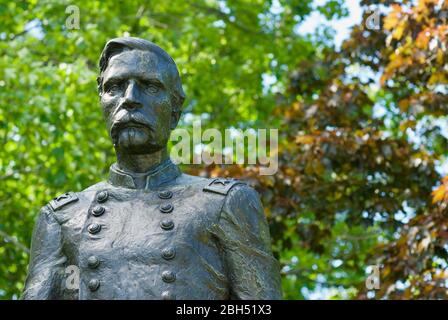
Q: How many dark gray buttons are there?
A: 11